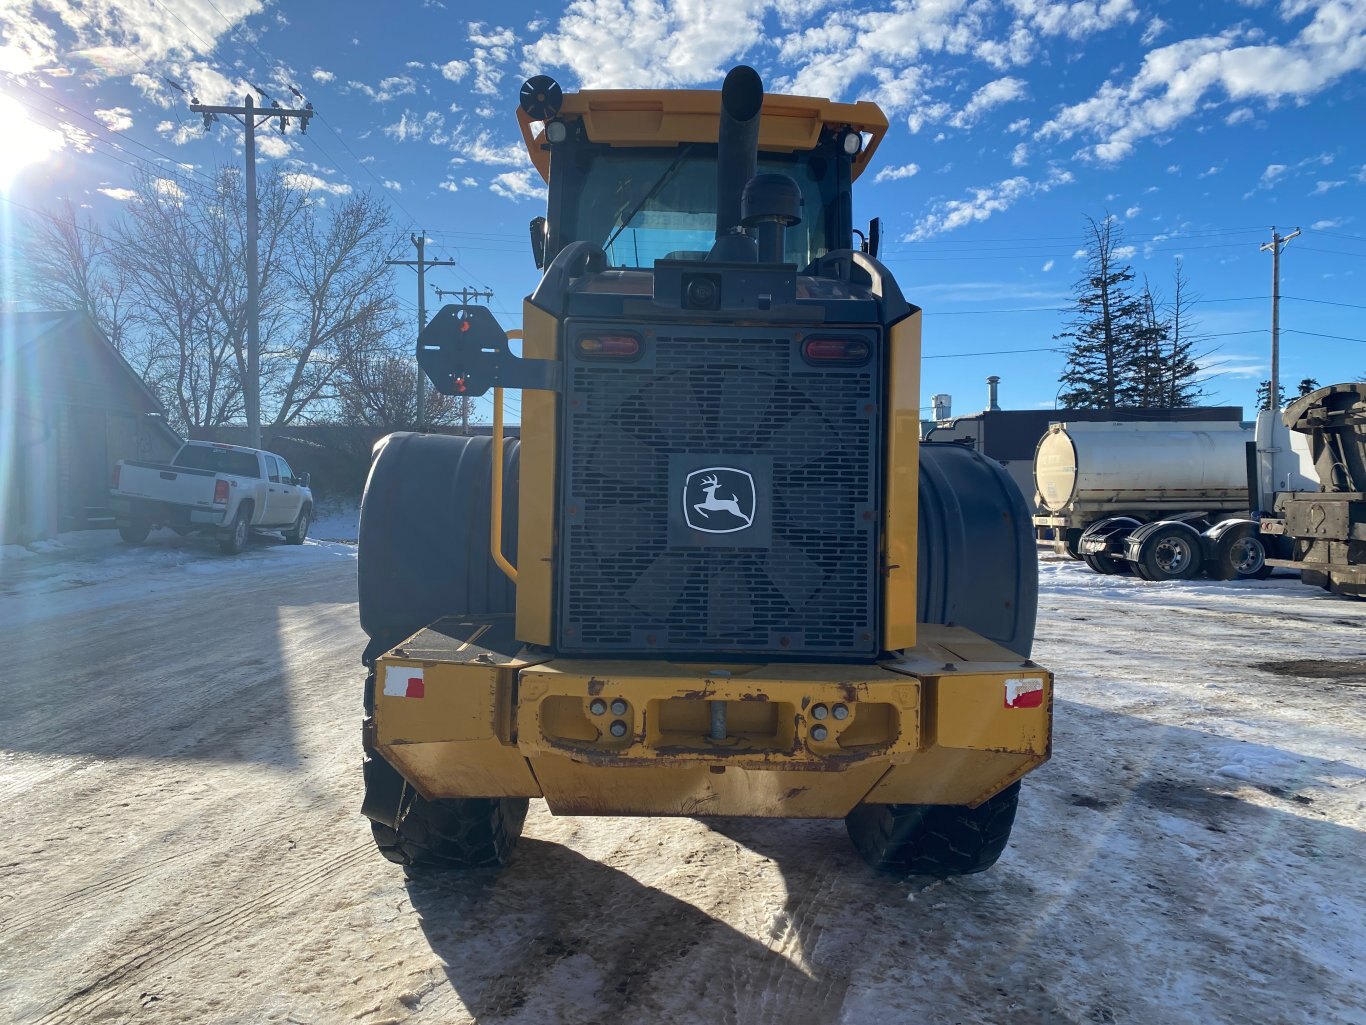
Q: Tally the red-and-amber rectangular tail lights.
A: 2